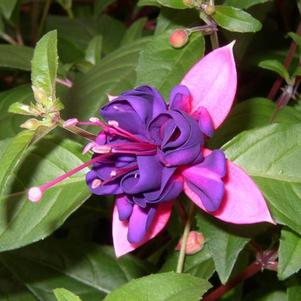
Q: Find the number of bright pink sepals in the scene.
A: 3